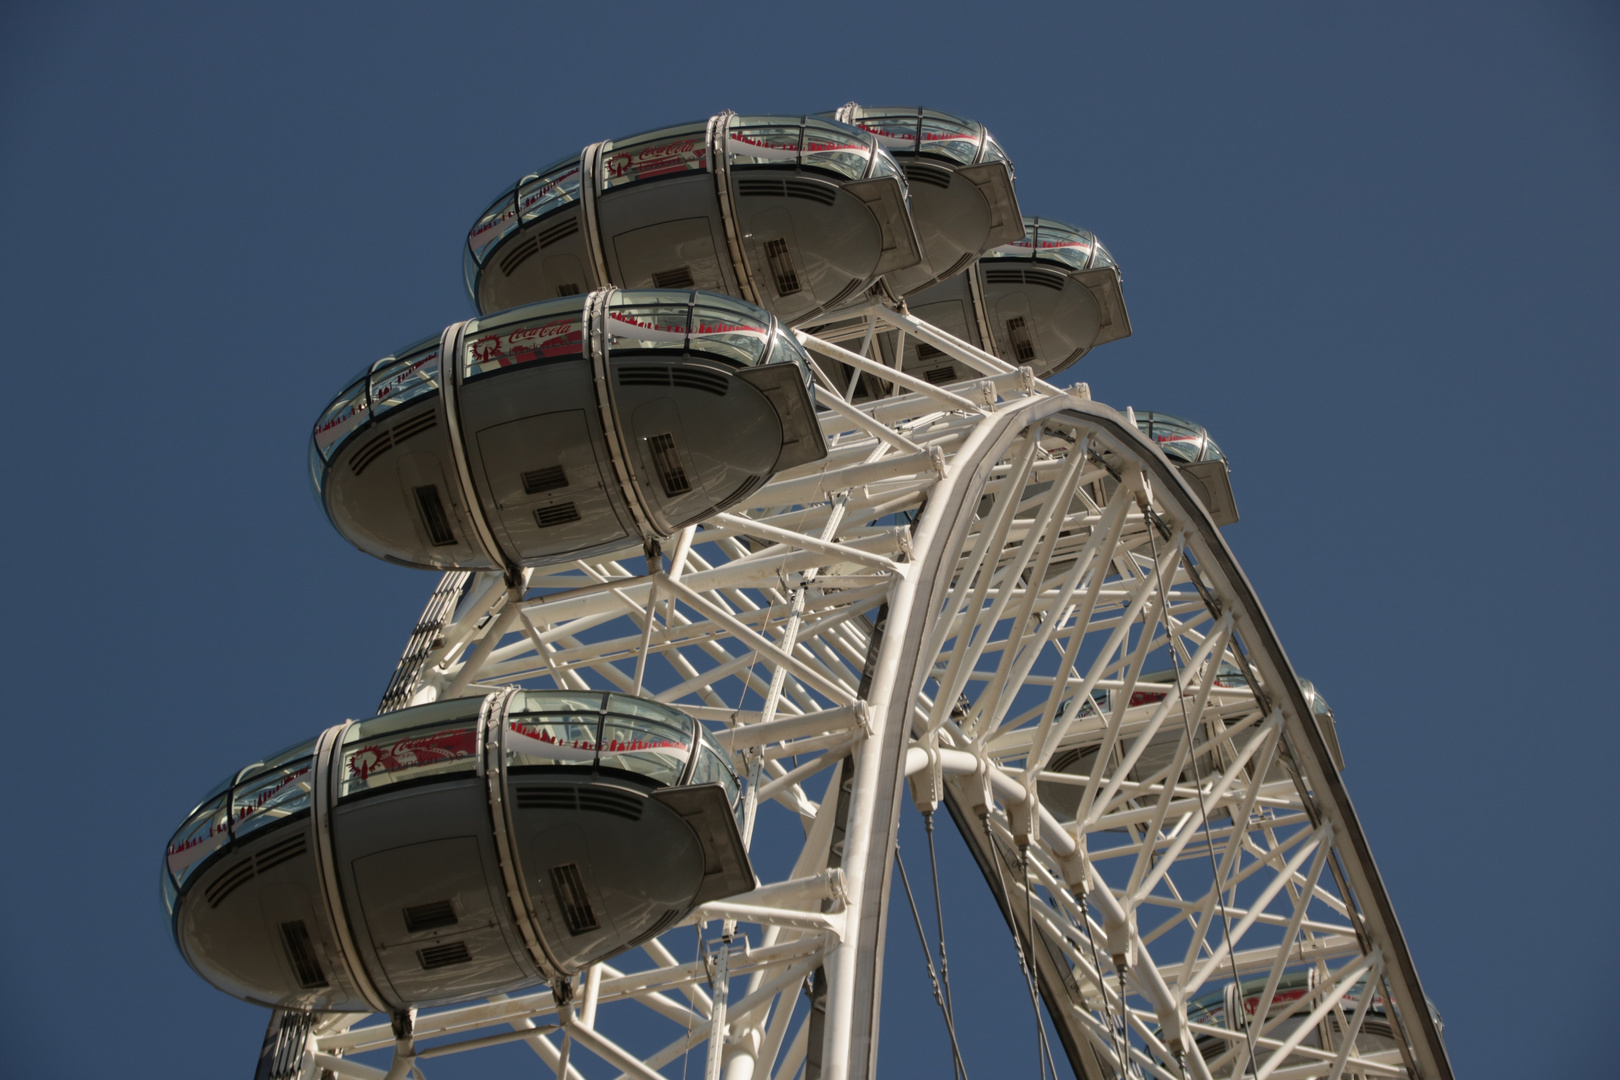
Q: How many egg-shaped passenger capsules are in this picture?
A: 8